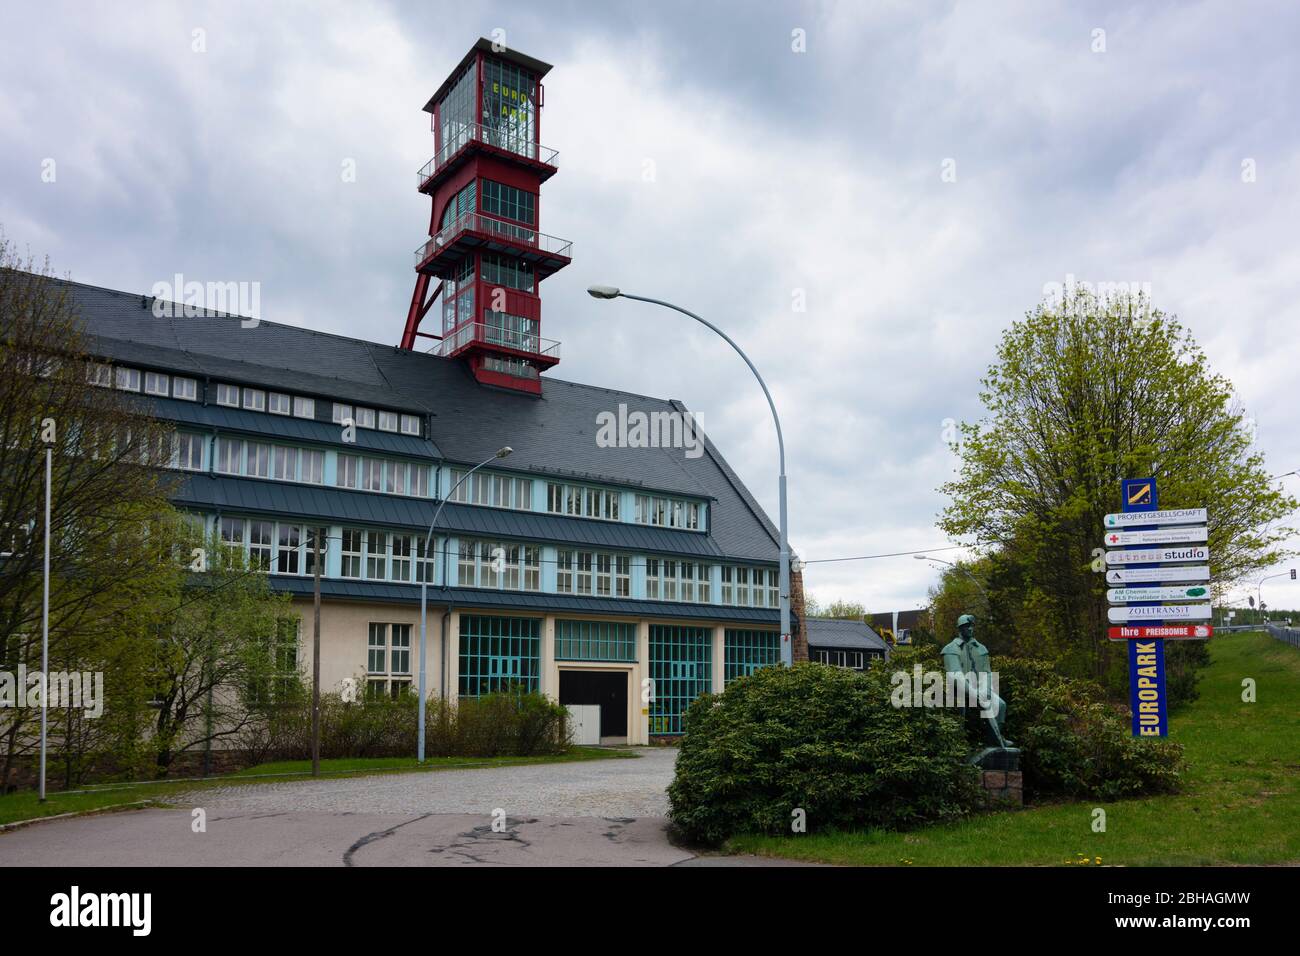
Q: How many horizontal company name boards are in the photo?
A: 7